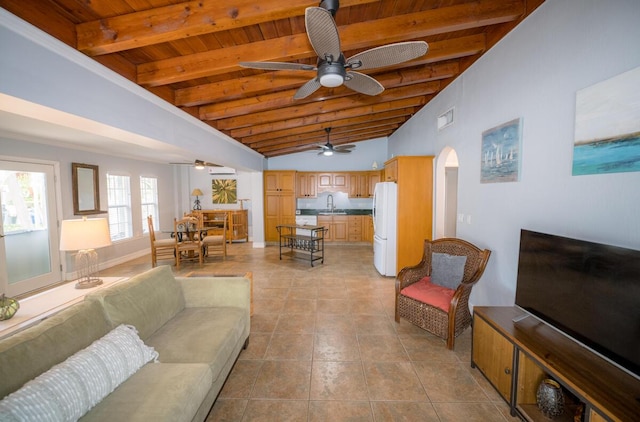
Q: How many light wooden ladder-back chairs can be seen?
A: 4